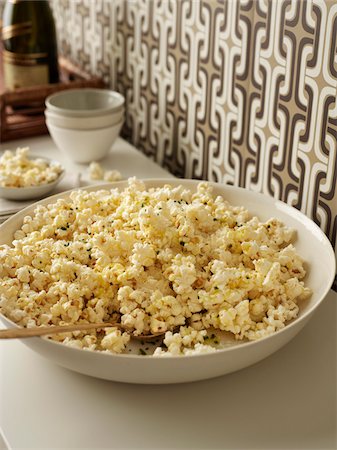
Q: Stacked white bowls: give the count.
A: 3